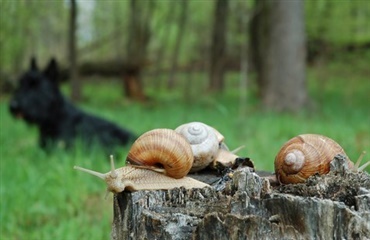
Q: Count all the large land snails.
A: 3